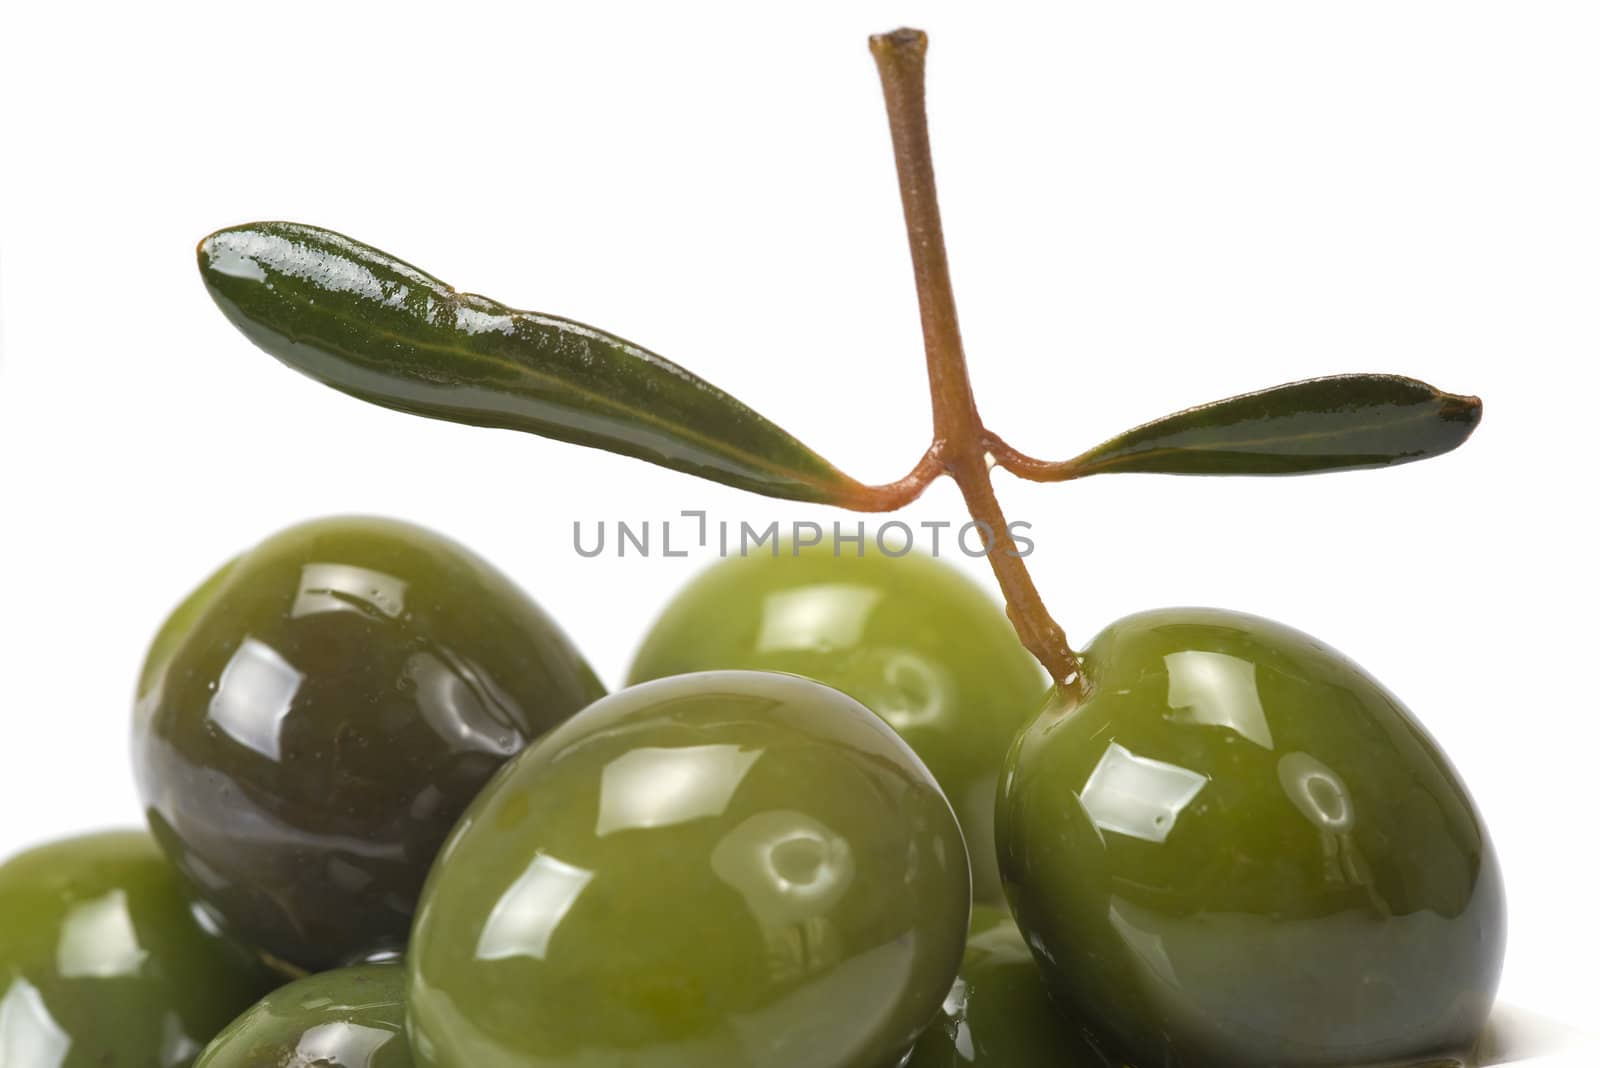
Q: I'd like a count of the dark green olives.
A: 1